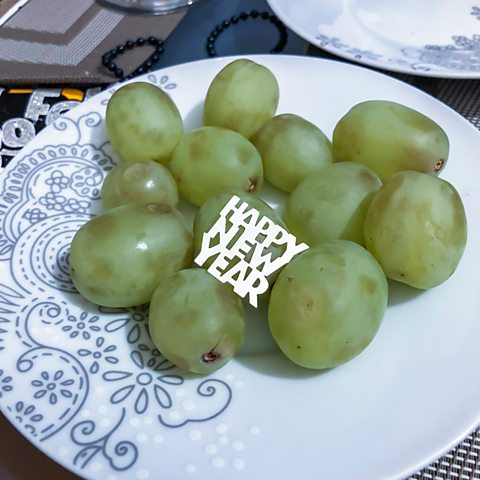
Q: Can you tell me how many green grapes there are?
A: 12